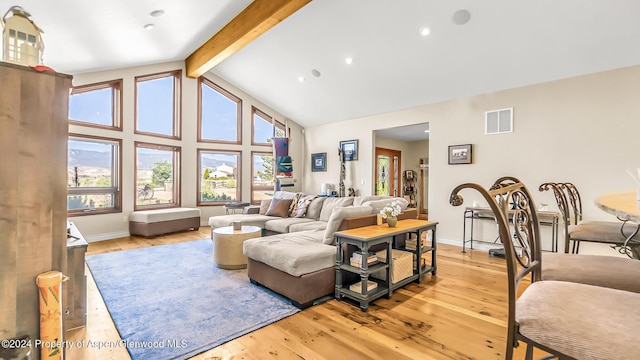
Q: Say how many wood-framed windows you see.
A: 8